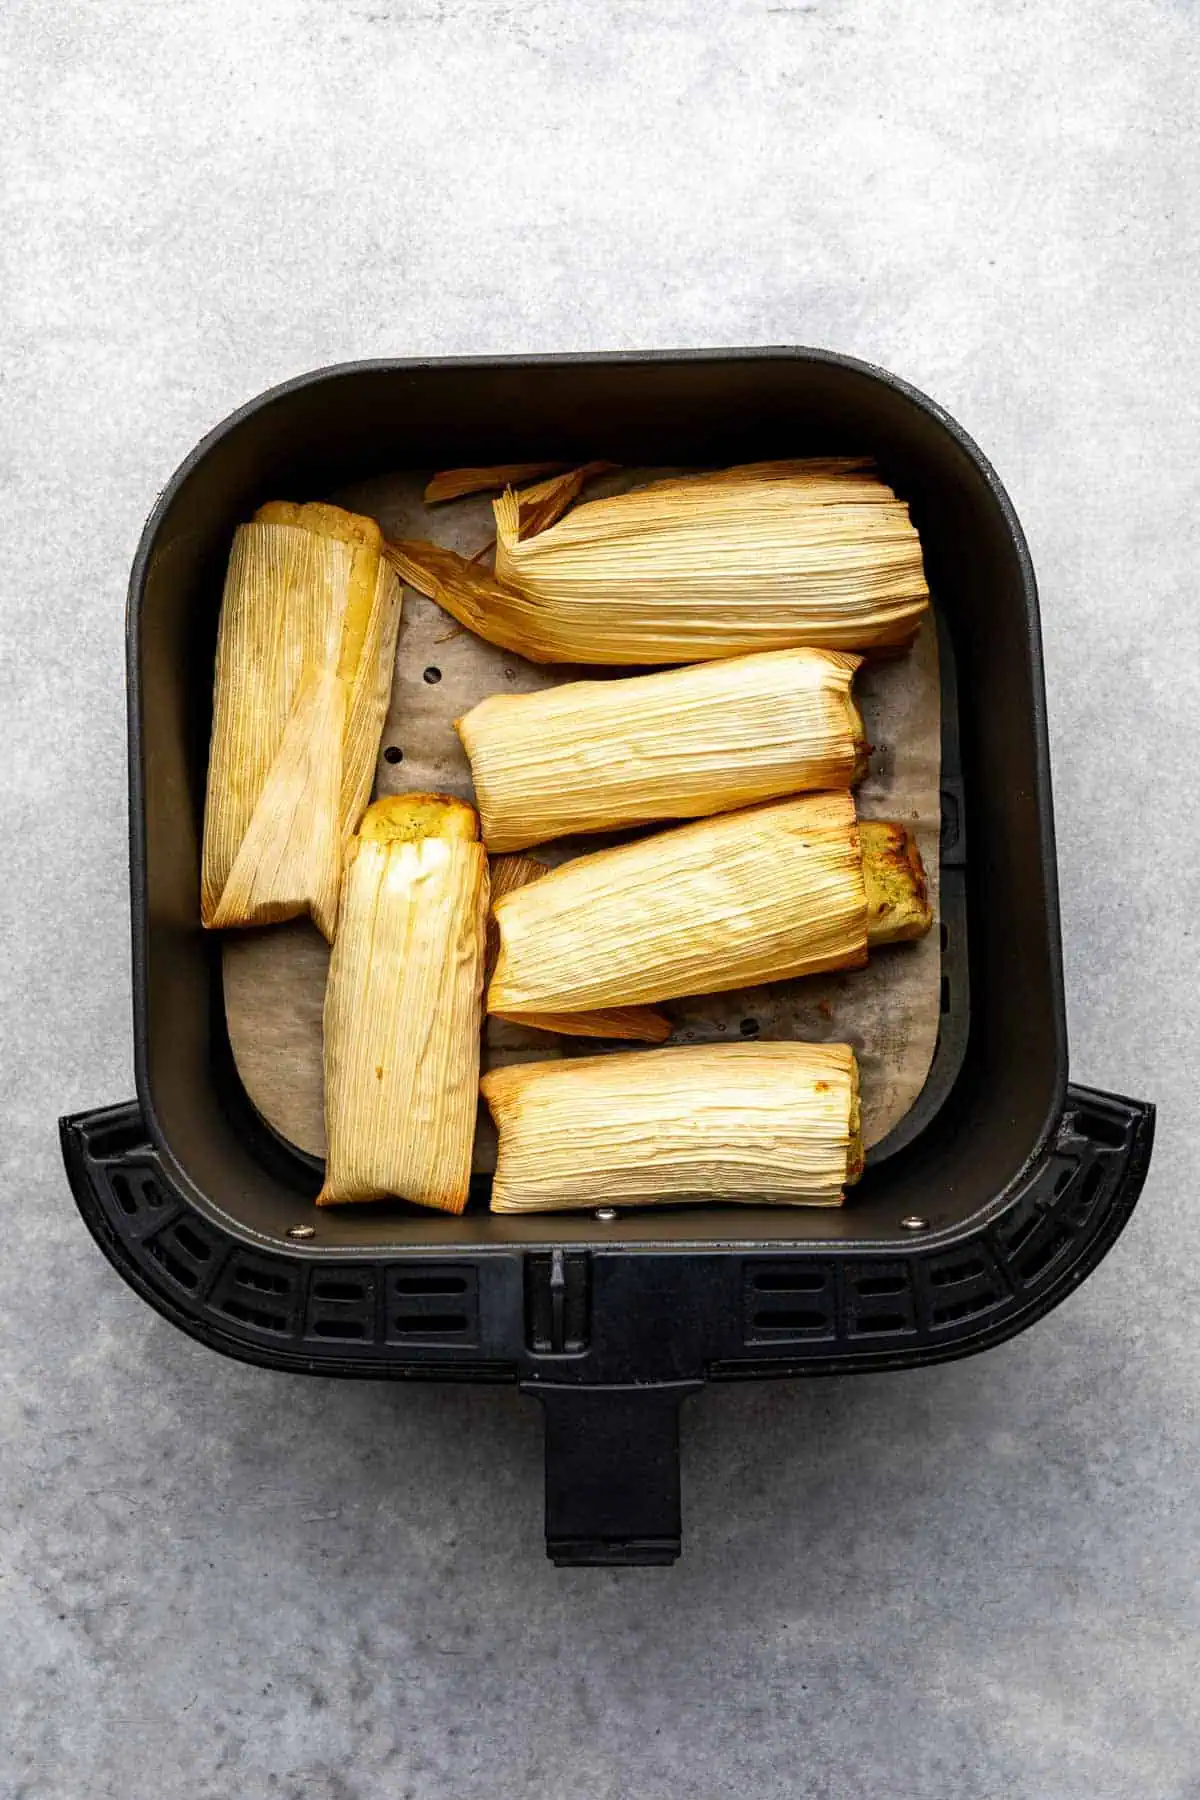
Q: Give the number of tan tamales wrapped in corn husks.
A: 6